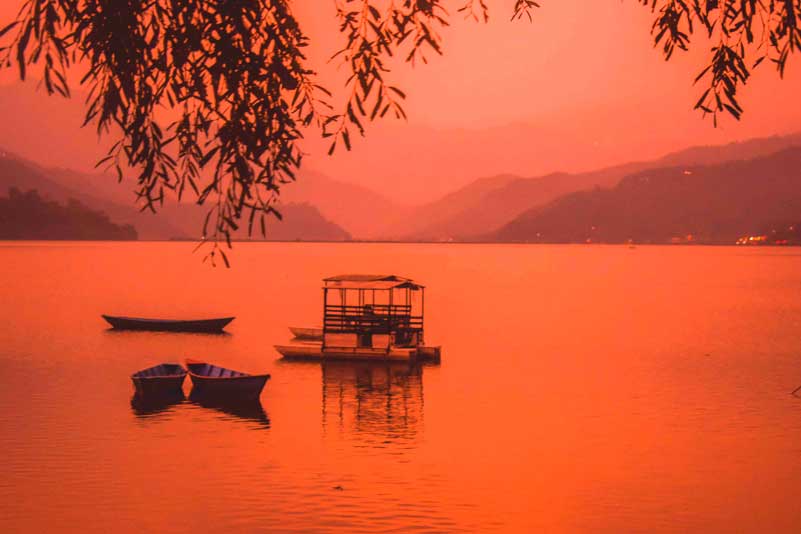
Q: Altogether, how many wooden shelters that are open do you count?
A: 1